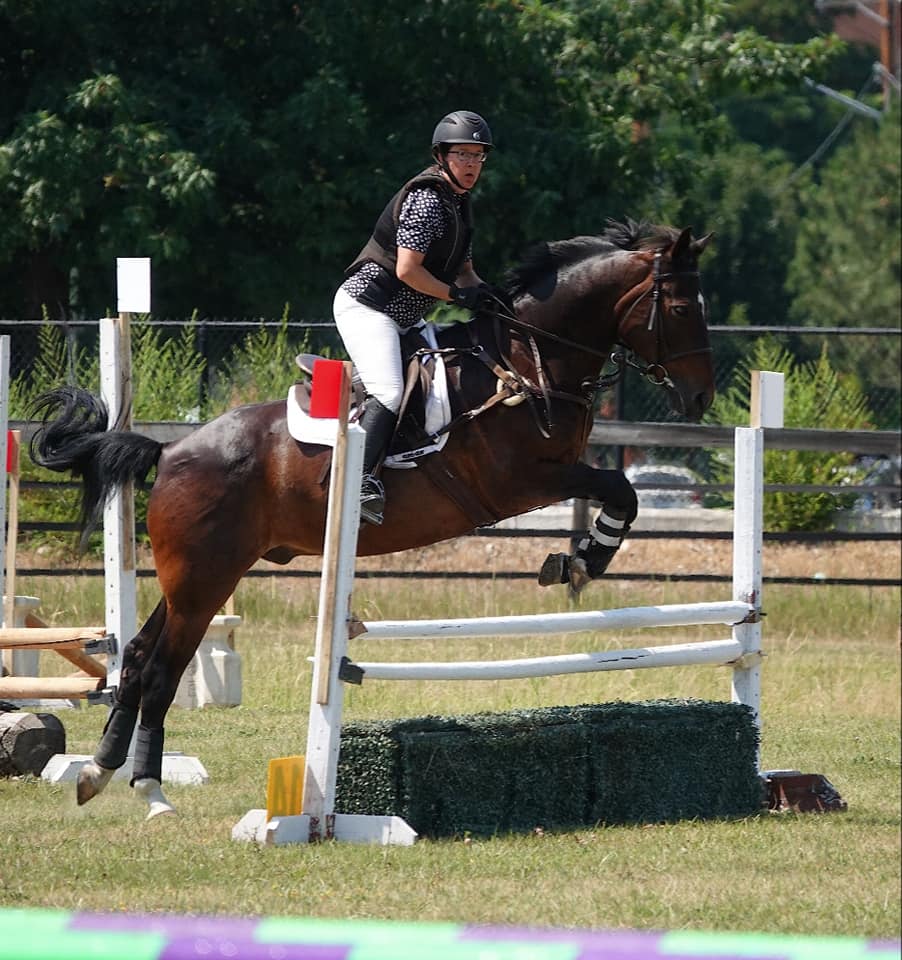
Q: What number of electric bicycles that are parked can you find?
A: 0